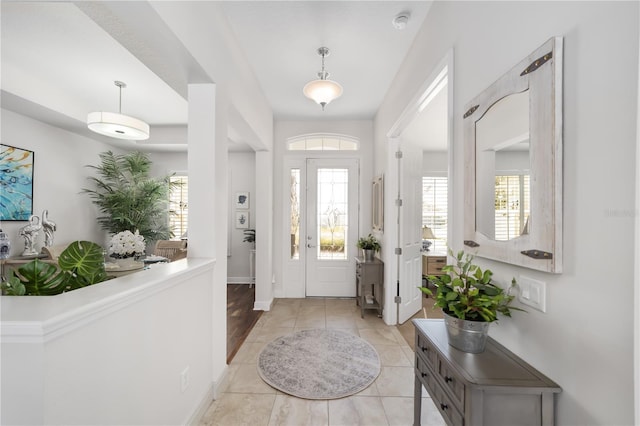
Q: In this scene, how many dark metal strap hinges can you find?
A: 4